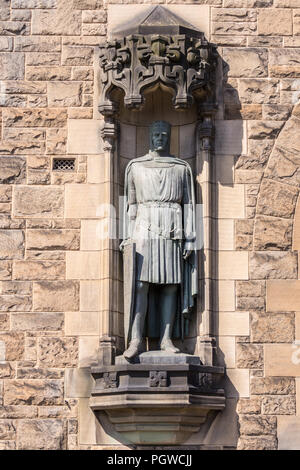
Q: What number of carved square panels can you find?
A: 3